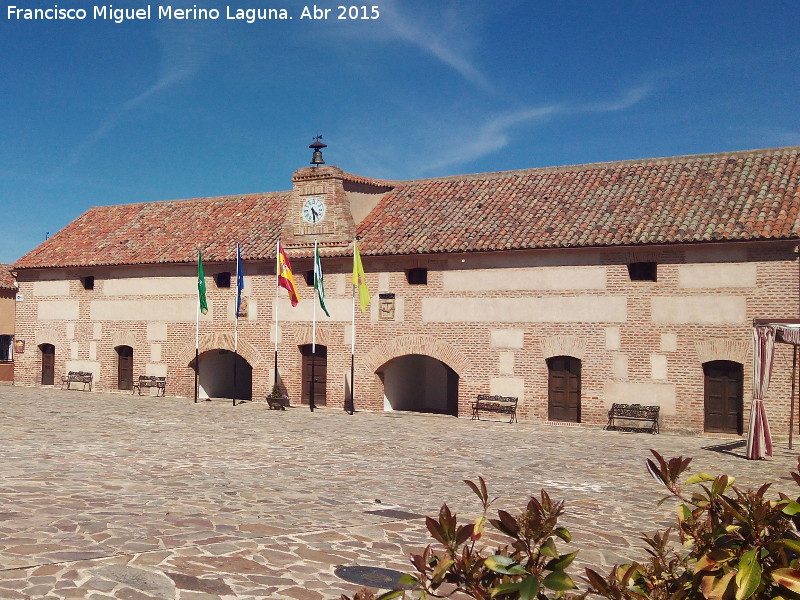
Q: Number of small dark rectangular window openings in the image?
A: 5